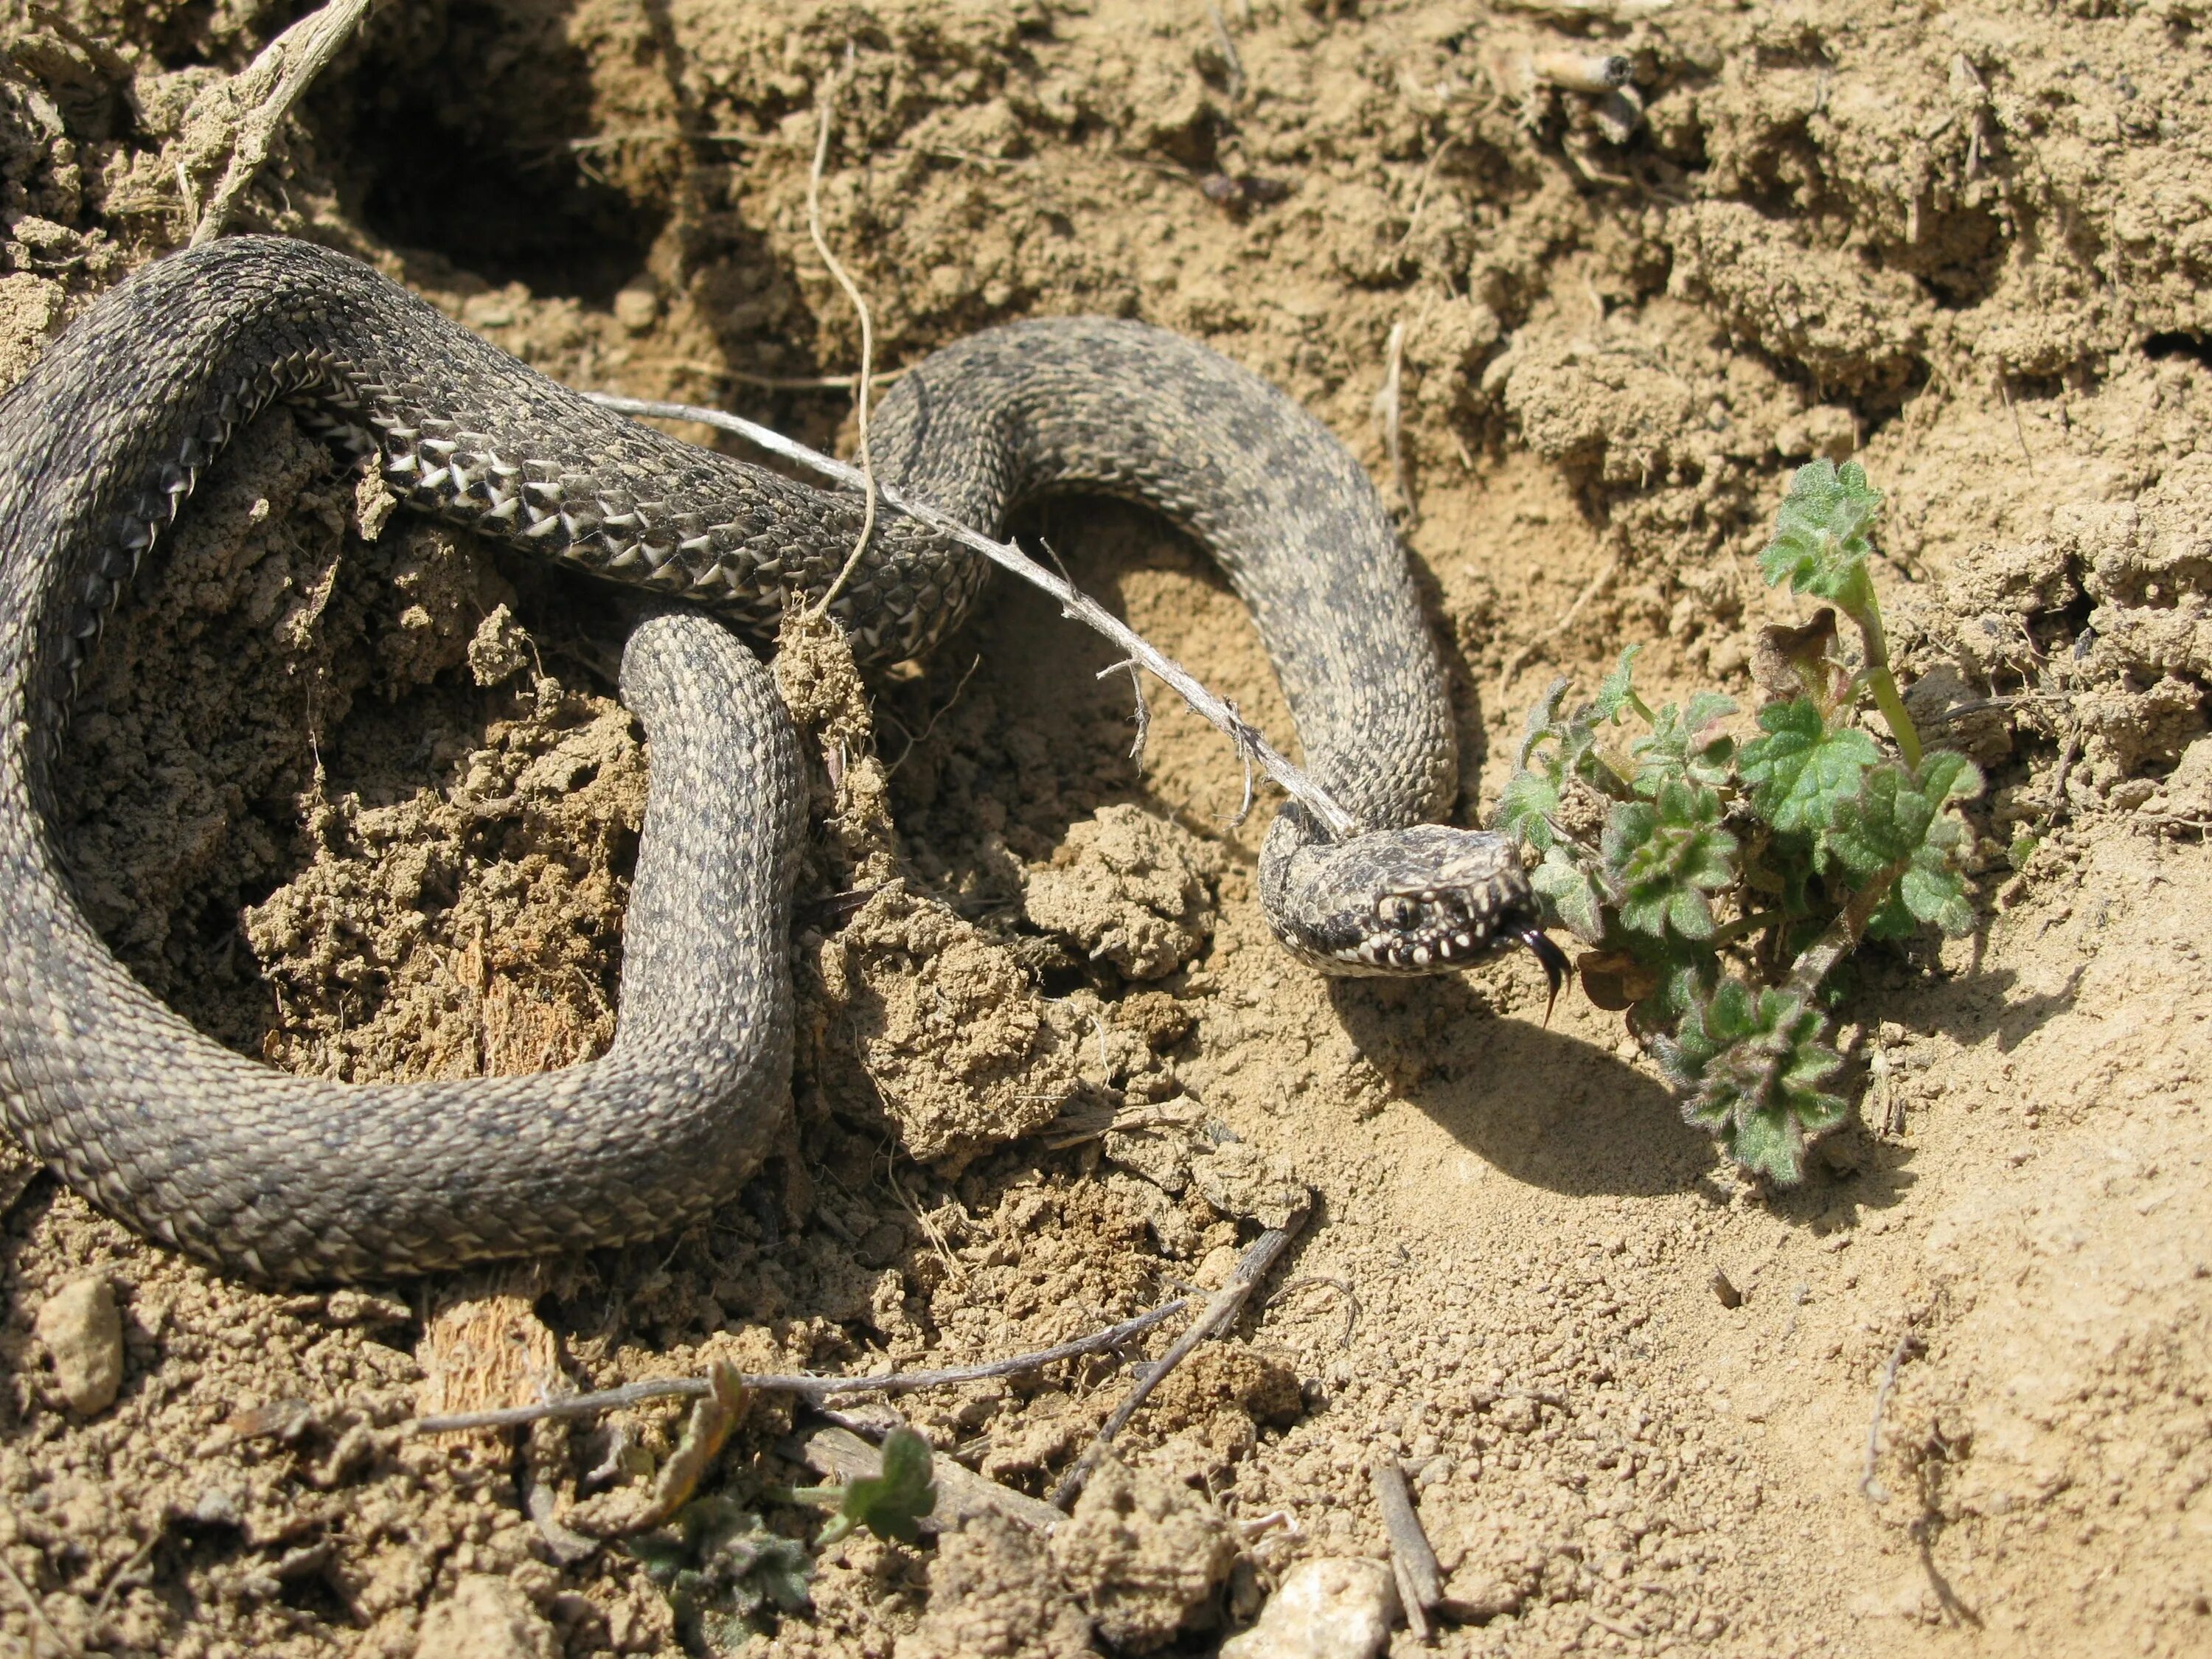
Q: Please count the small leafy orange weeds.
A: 0